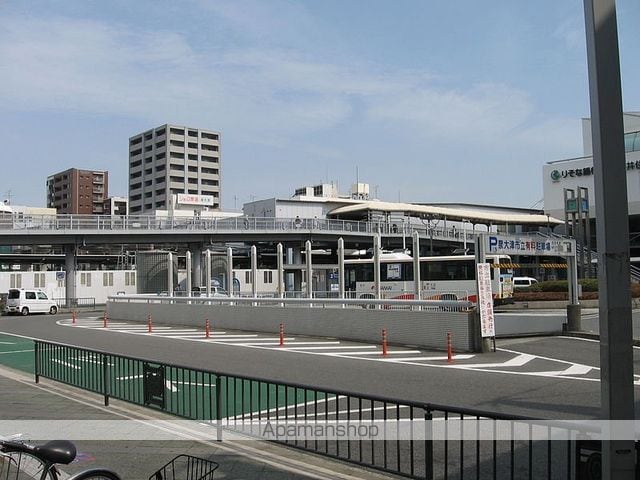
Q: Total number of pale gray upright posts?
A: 10